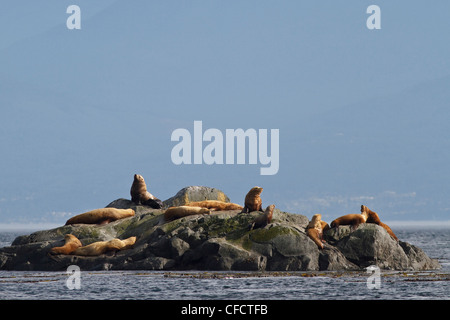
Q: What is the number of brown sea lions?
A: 11